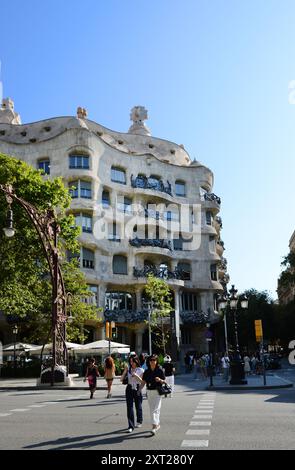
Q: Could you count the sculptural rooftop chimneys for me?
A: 3